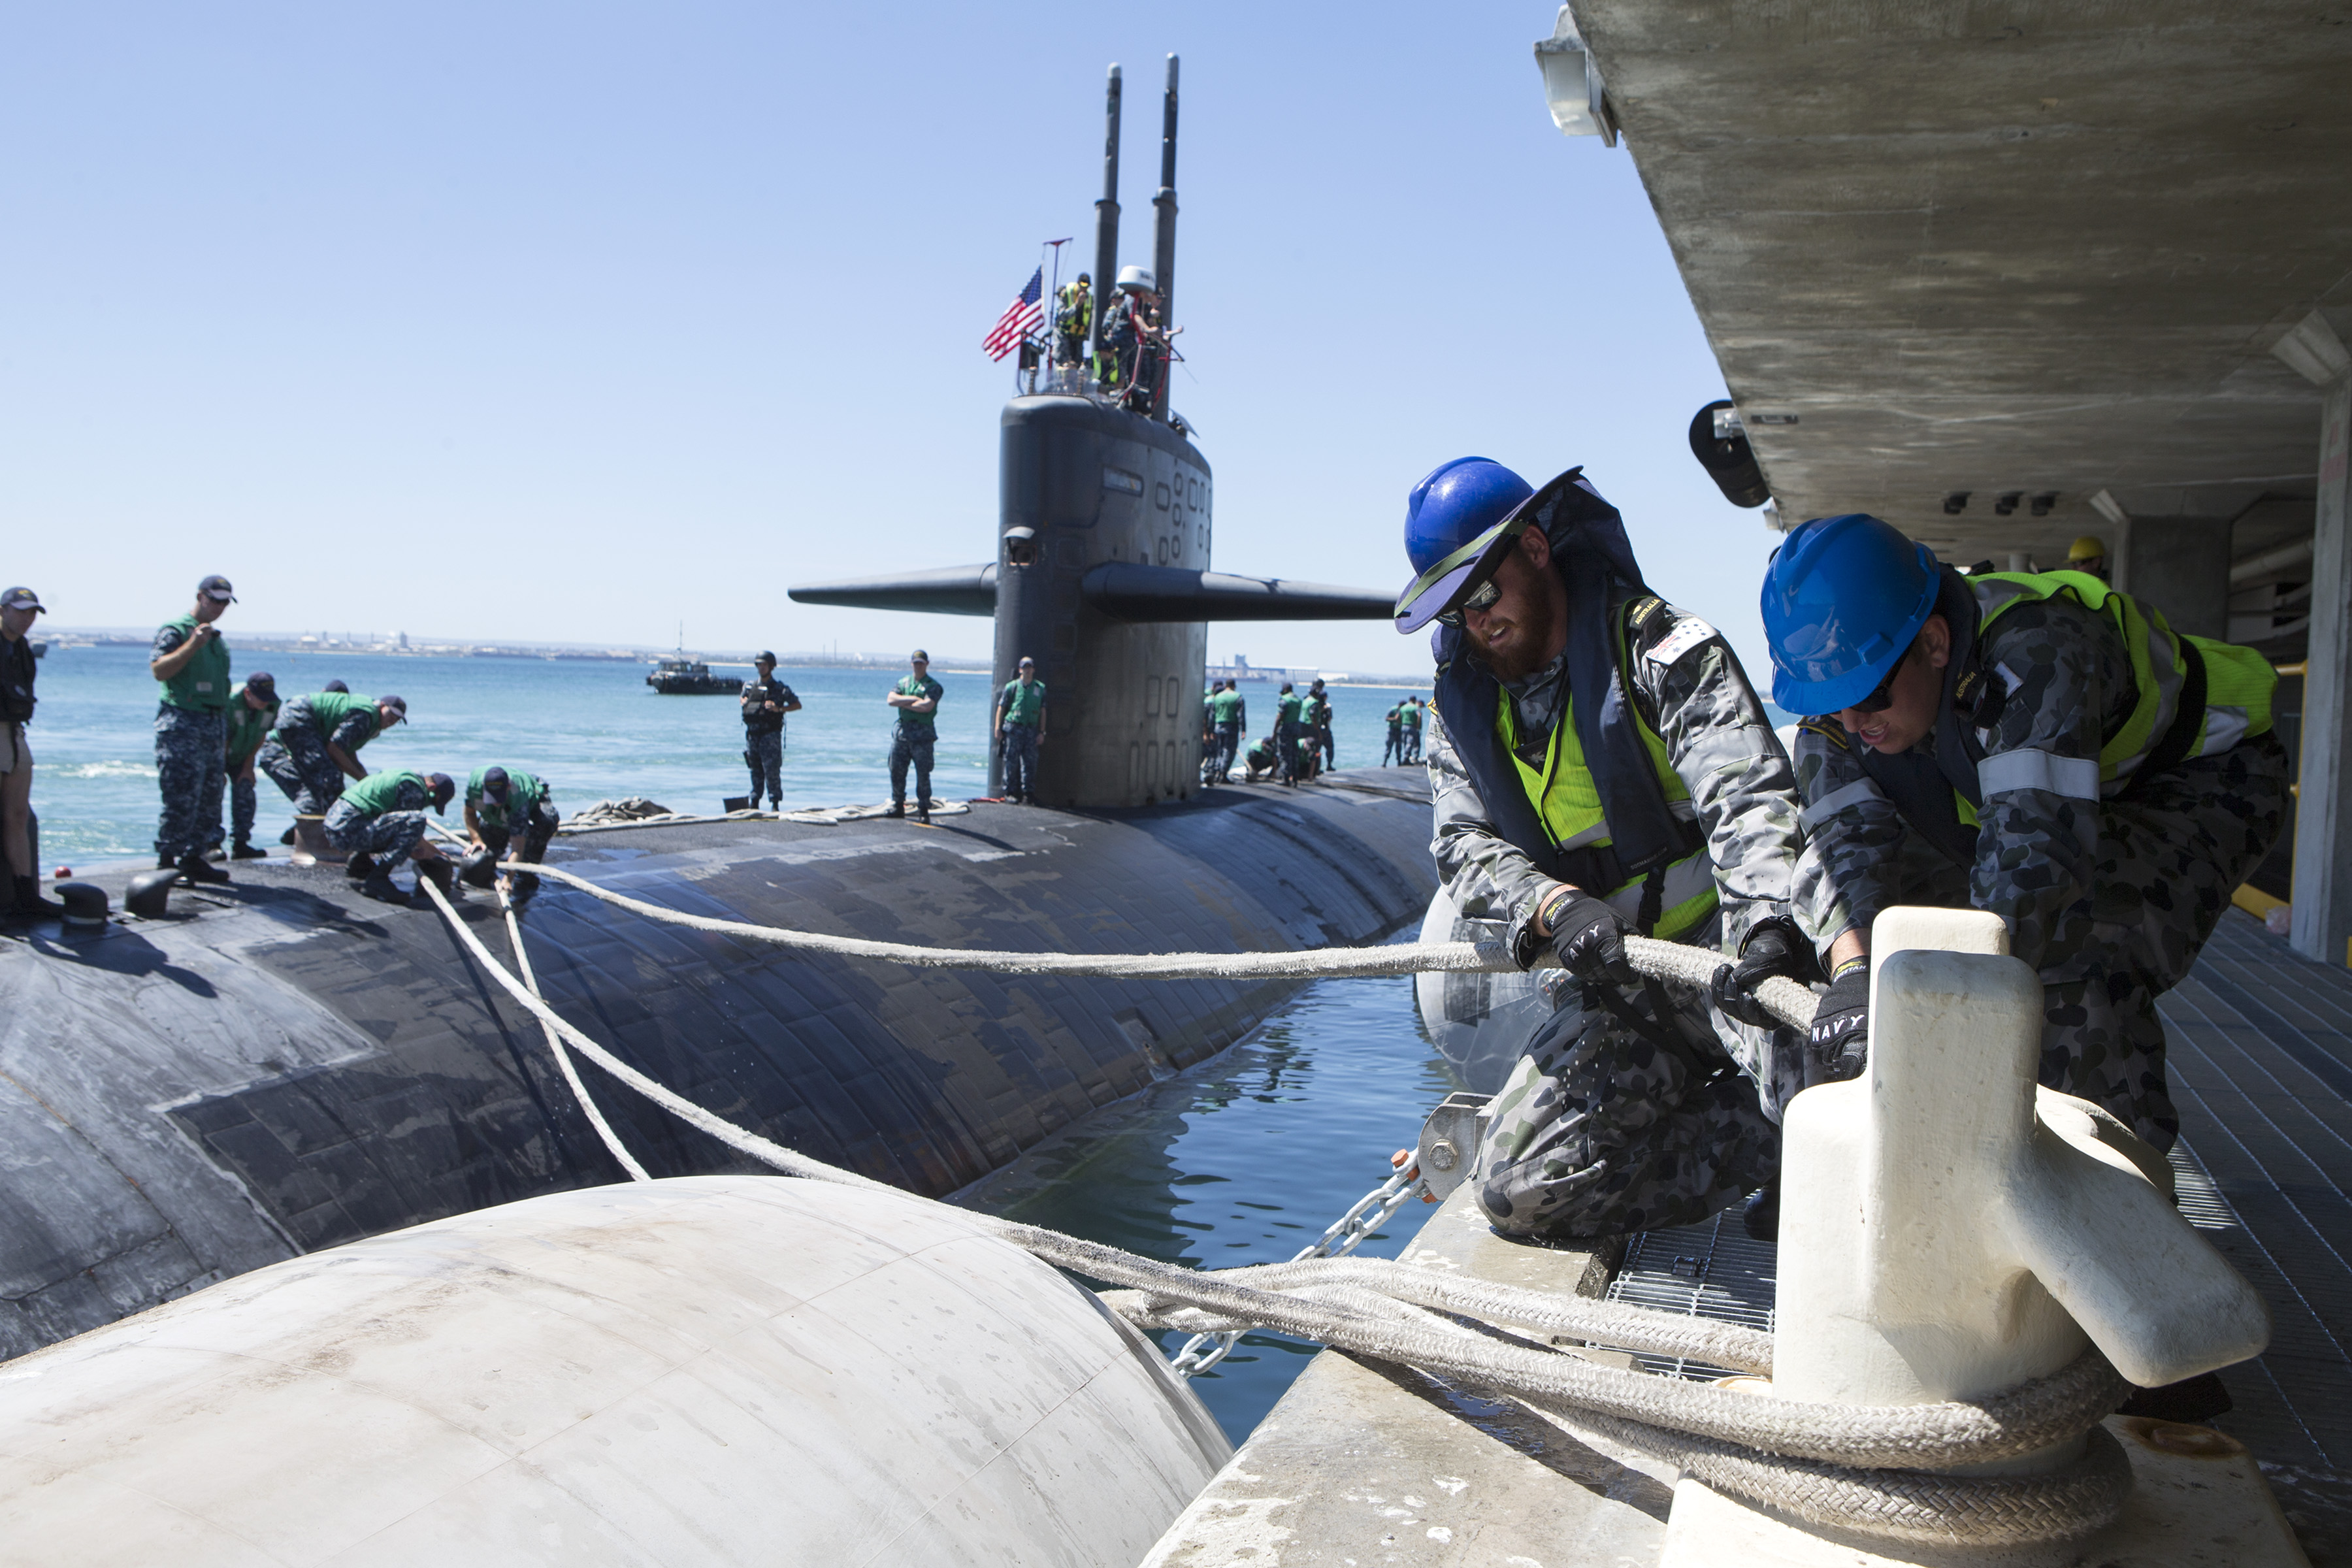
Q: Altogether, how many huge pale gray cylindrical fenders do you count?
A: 2